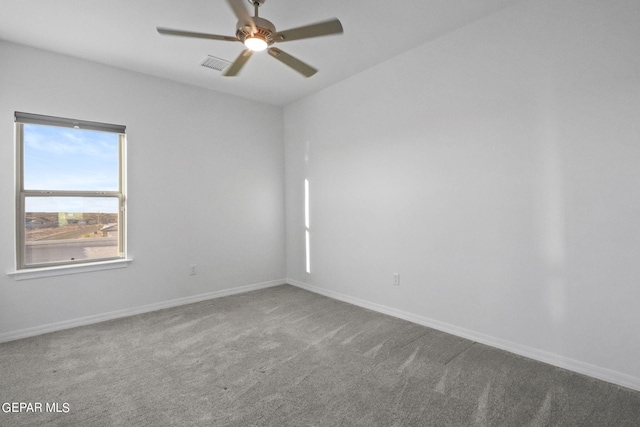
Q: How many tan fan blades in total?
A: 5